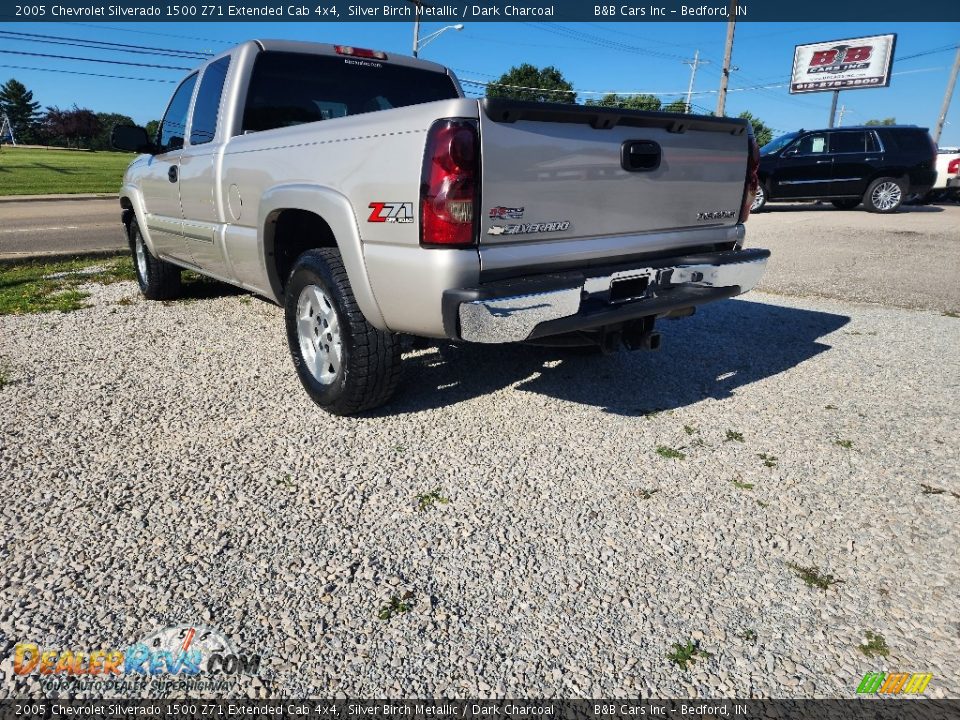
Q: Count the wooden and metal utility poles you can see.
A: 5